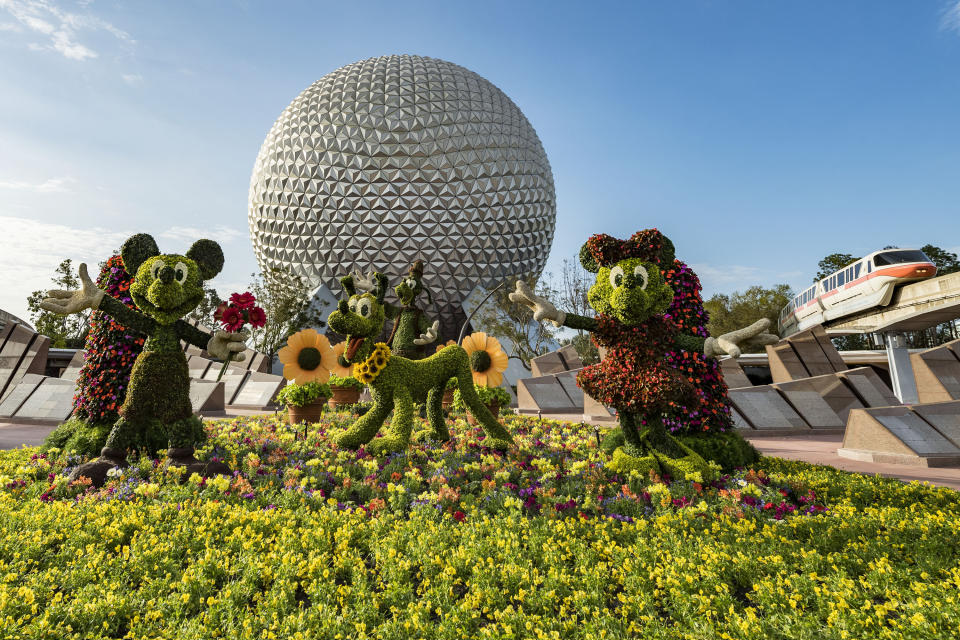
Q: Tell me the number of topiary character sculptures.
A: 4